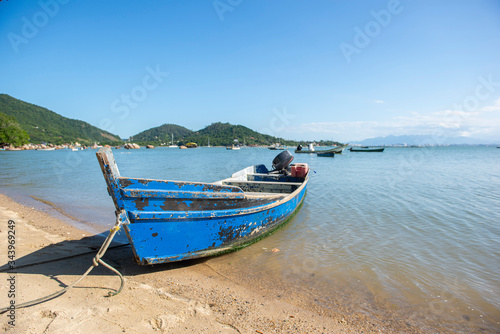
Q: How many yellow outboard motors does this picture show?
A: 0